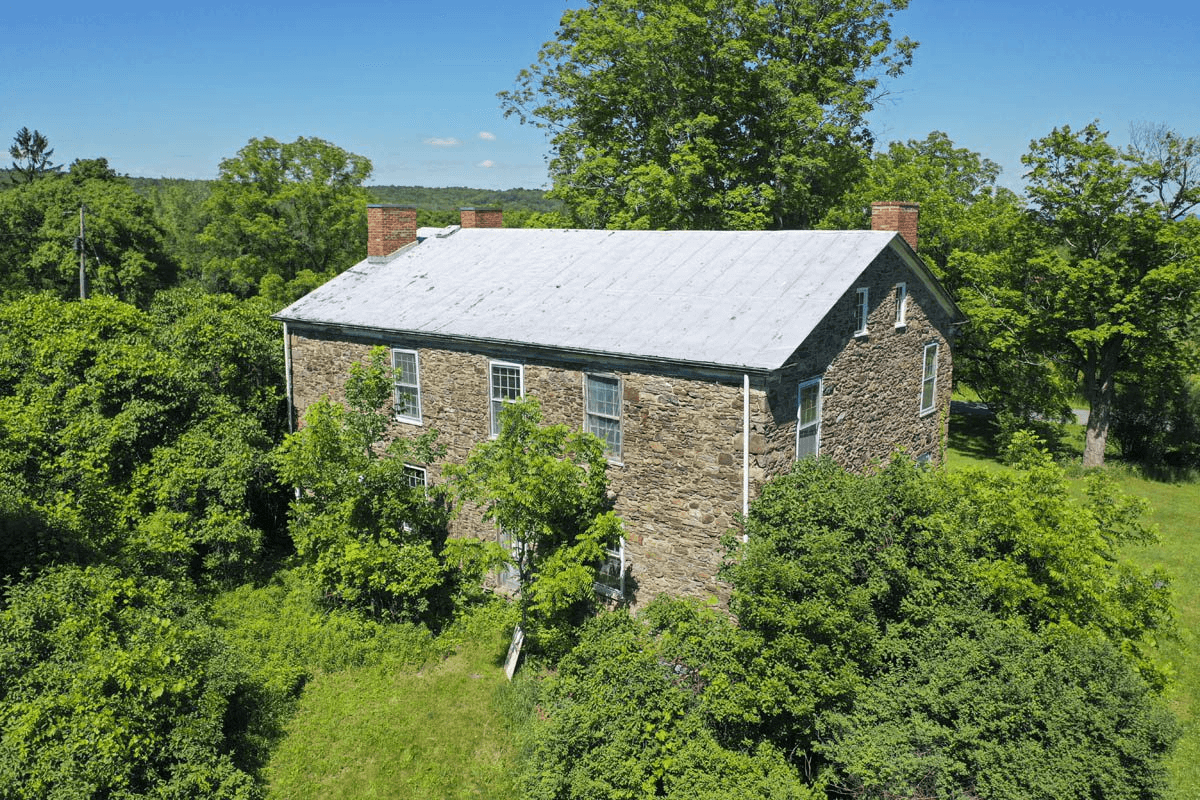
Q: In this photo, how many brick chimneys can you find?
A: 3